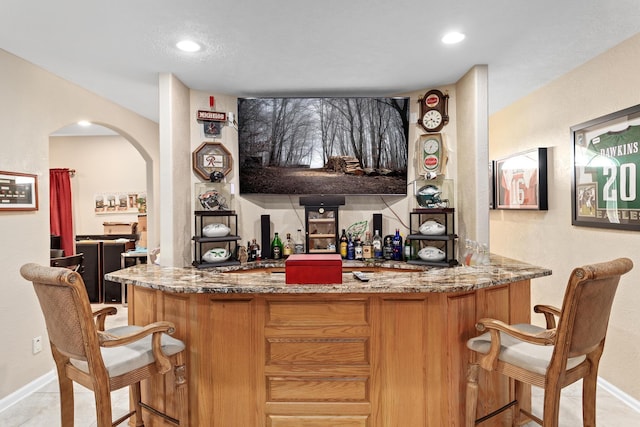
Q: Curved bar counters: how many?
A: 1